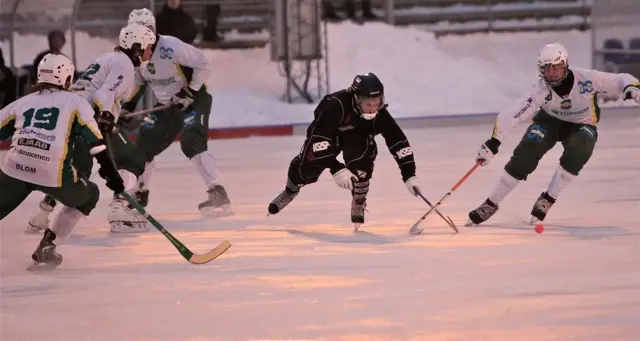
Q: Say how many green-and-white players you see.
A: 4